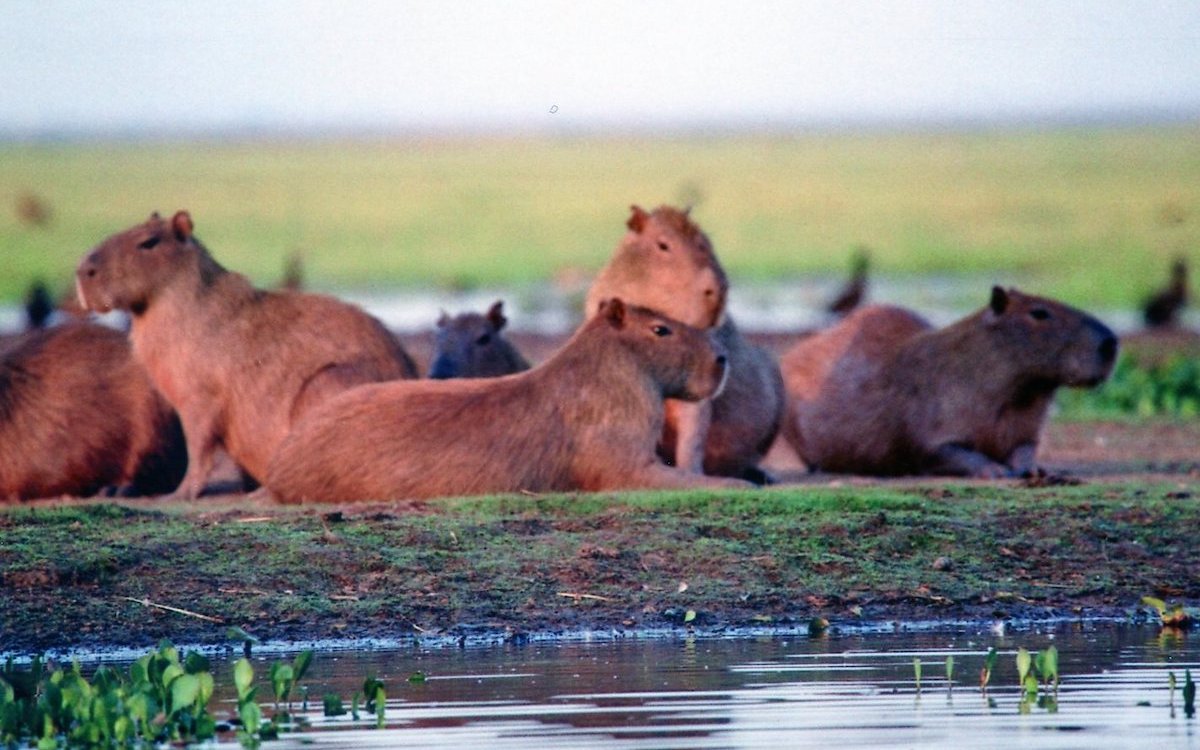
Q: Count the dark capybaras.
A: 2